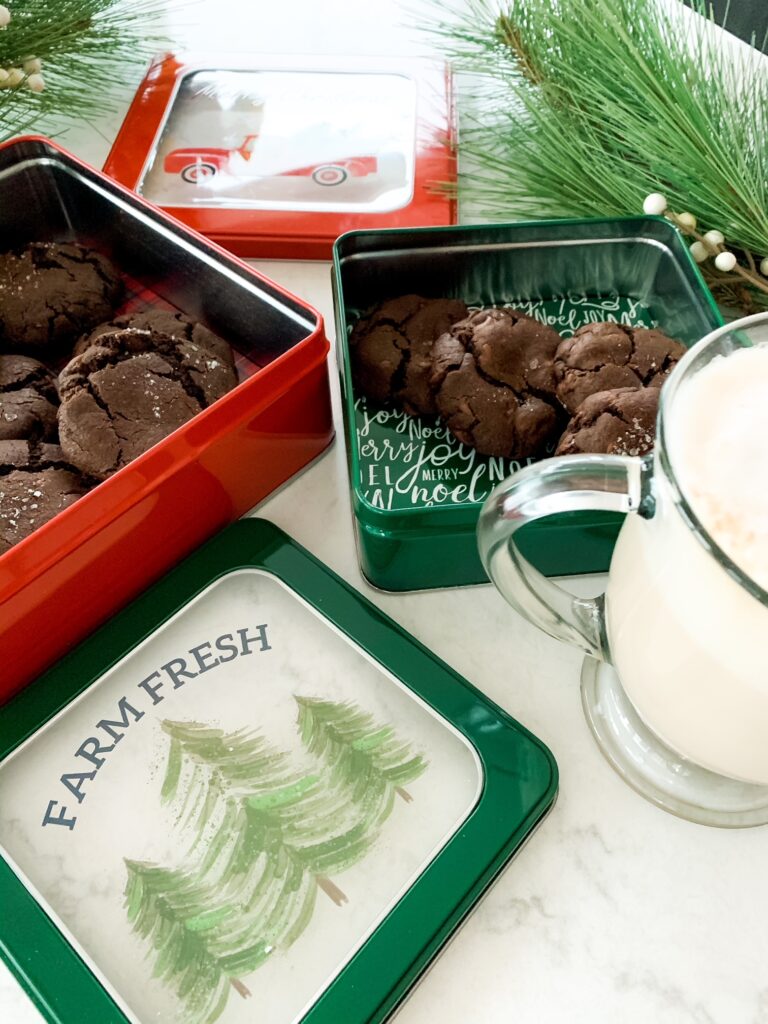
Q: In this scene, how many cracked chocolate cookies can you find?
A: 9